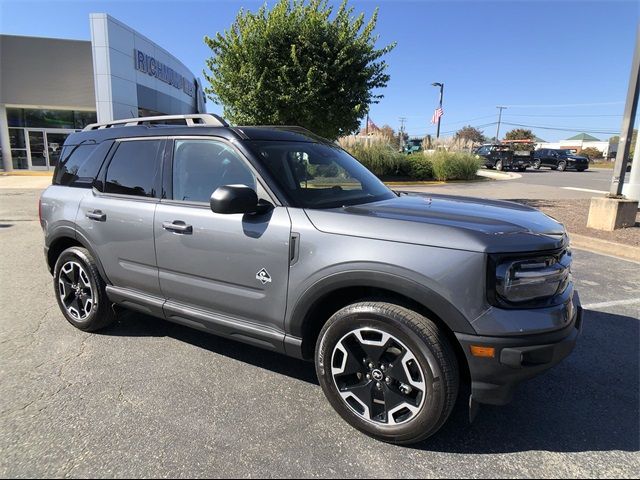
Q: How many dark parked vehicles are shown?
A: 2